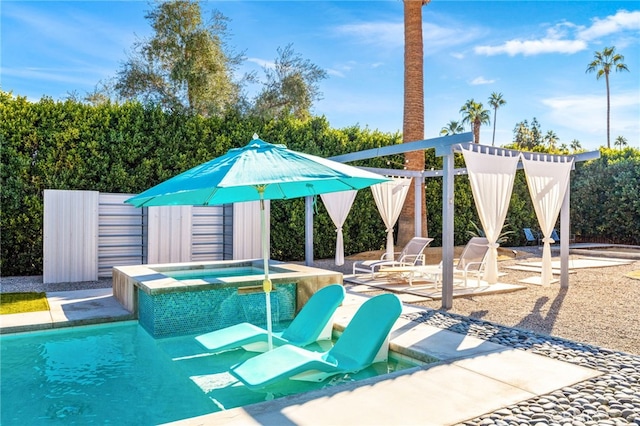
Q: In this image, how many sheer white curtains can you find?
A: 4